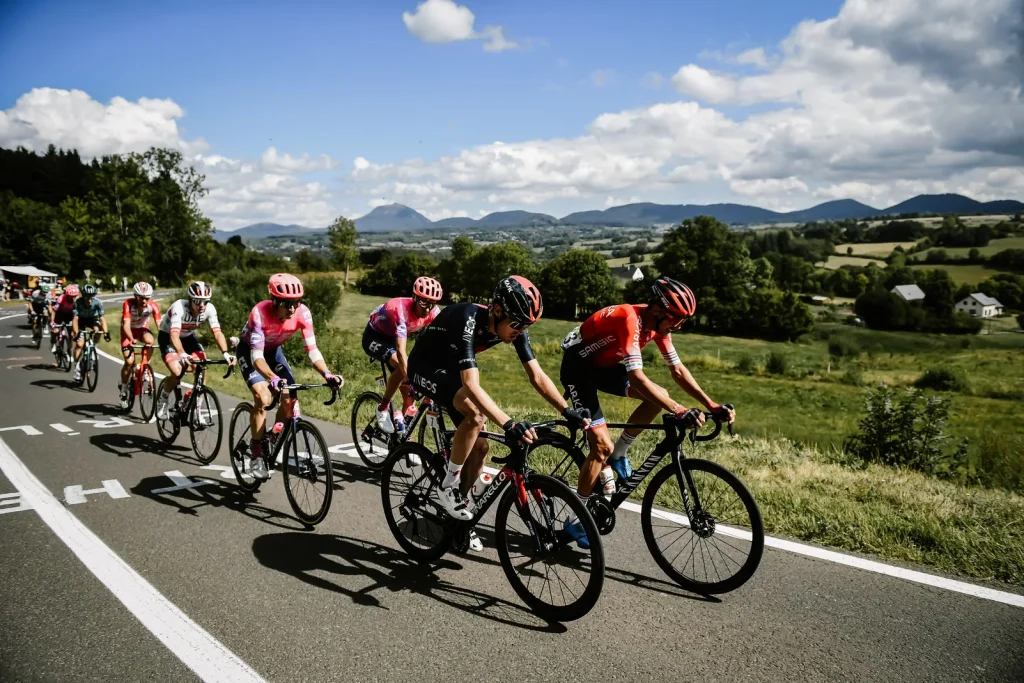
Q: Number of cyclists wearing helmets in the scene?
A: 9